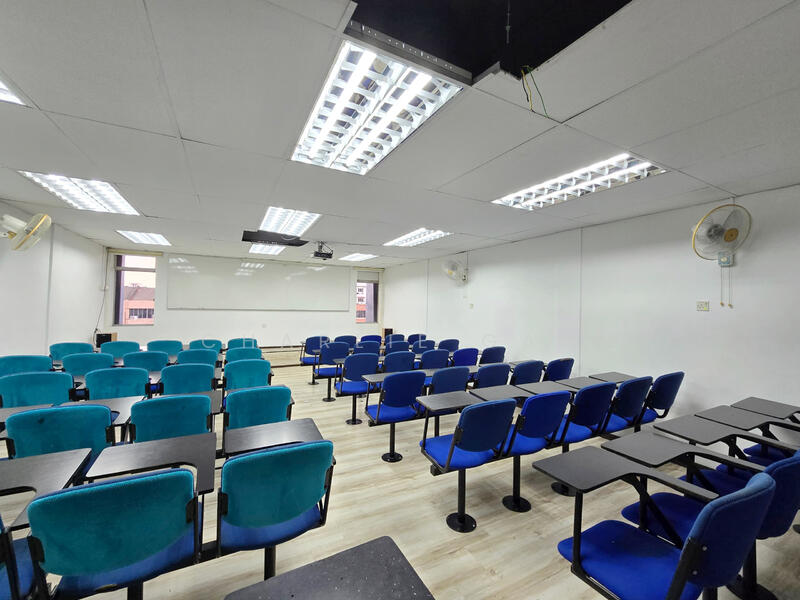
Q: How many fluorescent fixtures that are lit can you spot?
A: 9